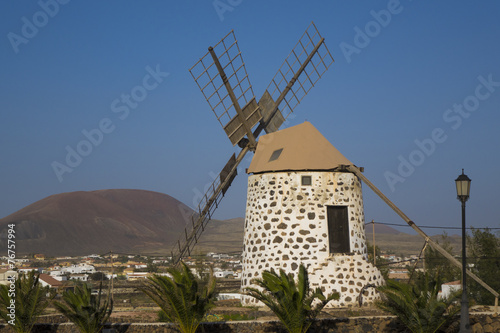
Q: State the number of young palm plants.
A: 5